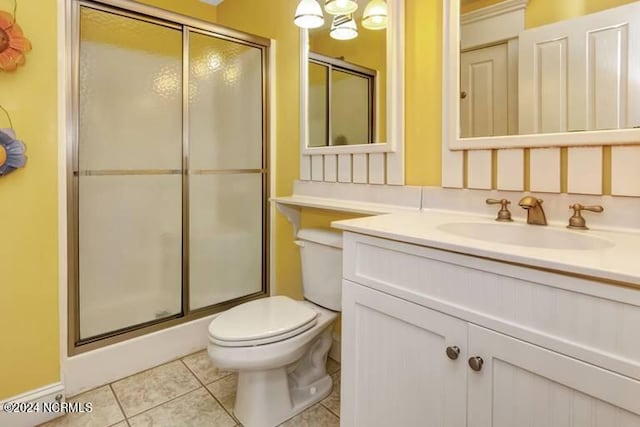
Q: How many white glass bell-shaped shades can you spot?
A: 4